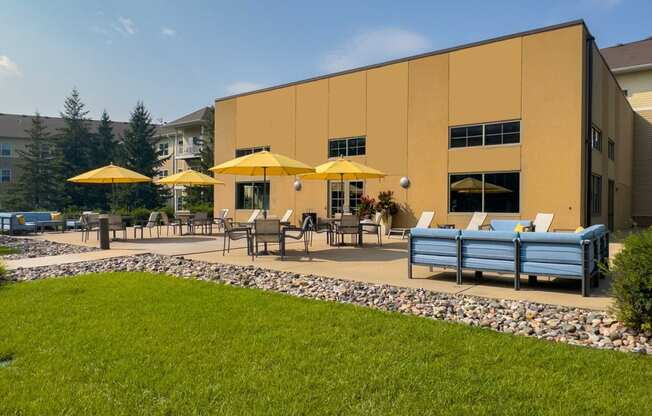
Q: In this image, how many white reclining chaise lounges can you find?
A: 6